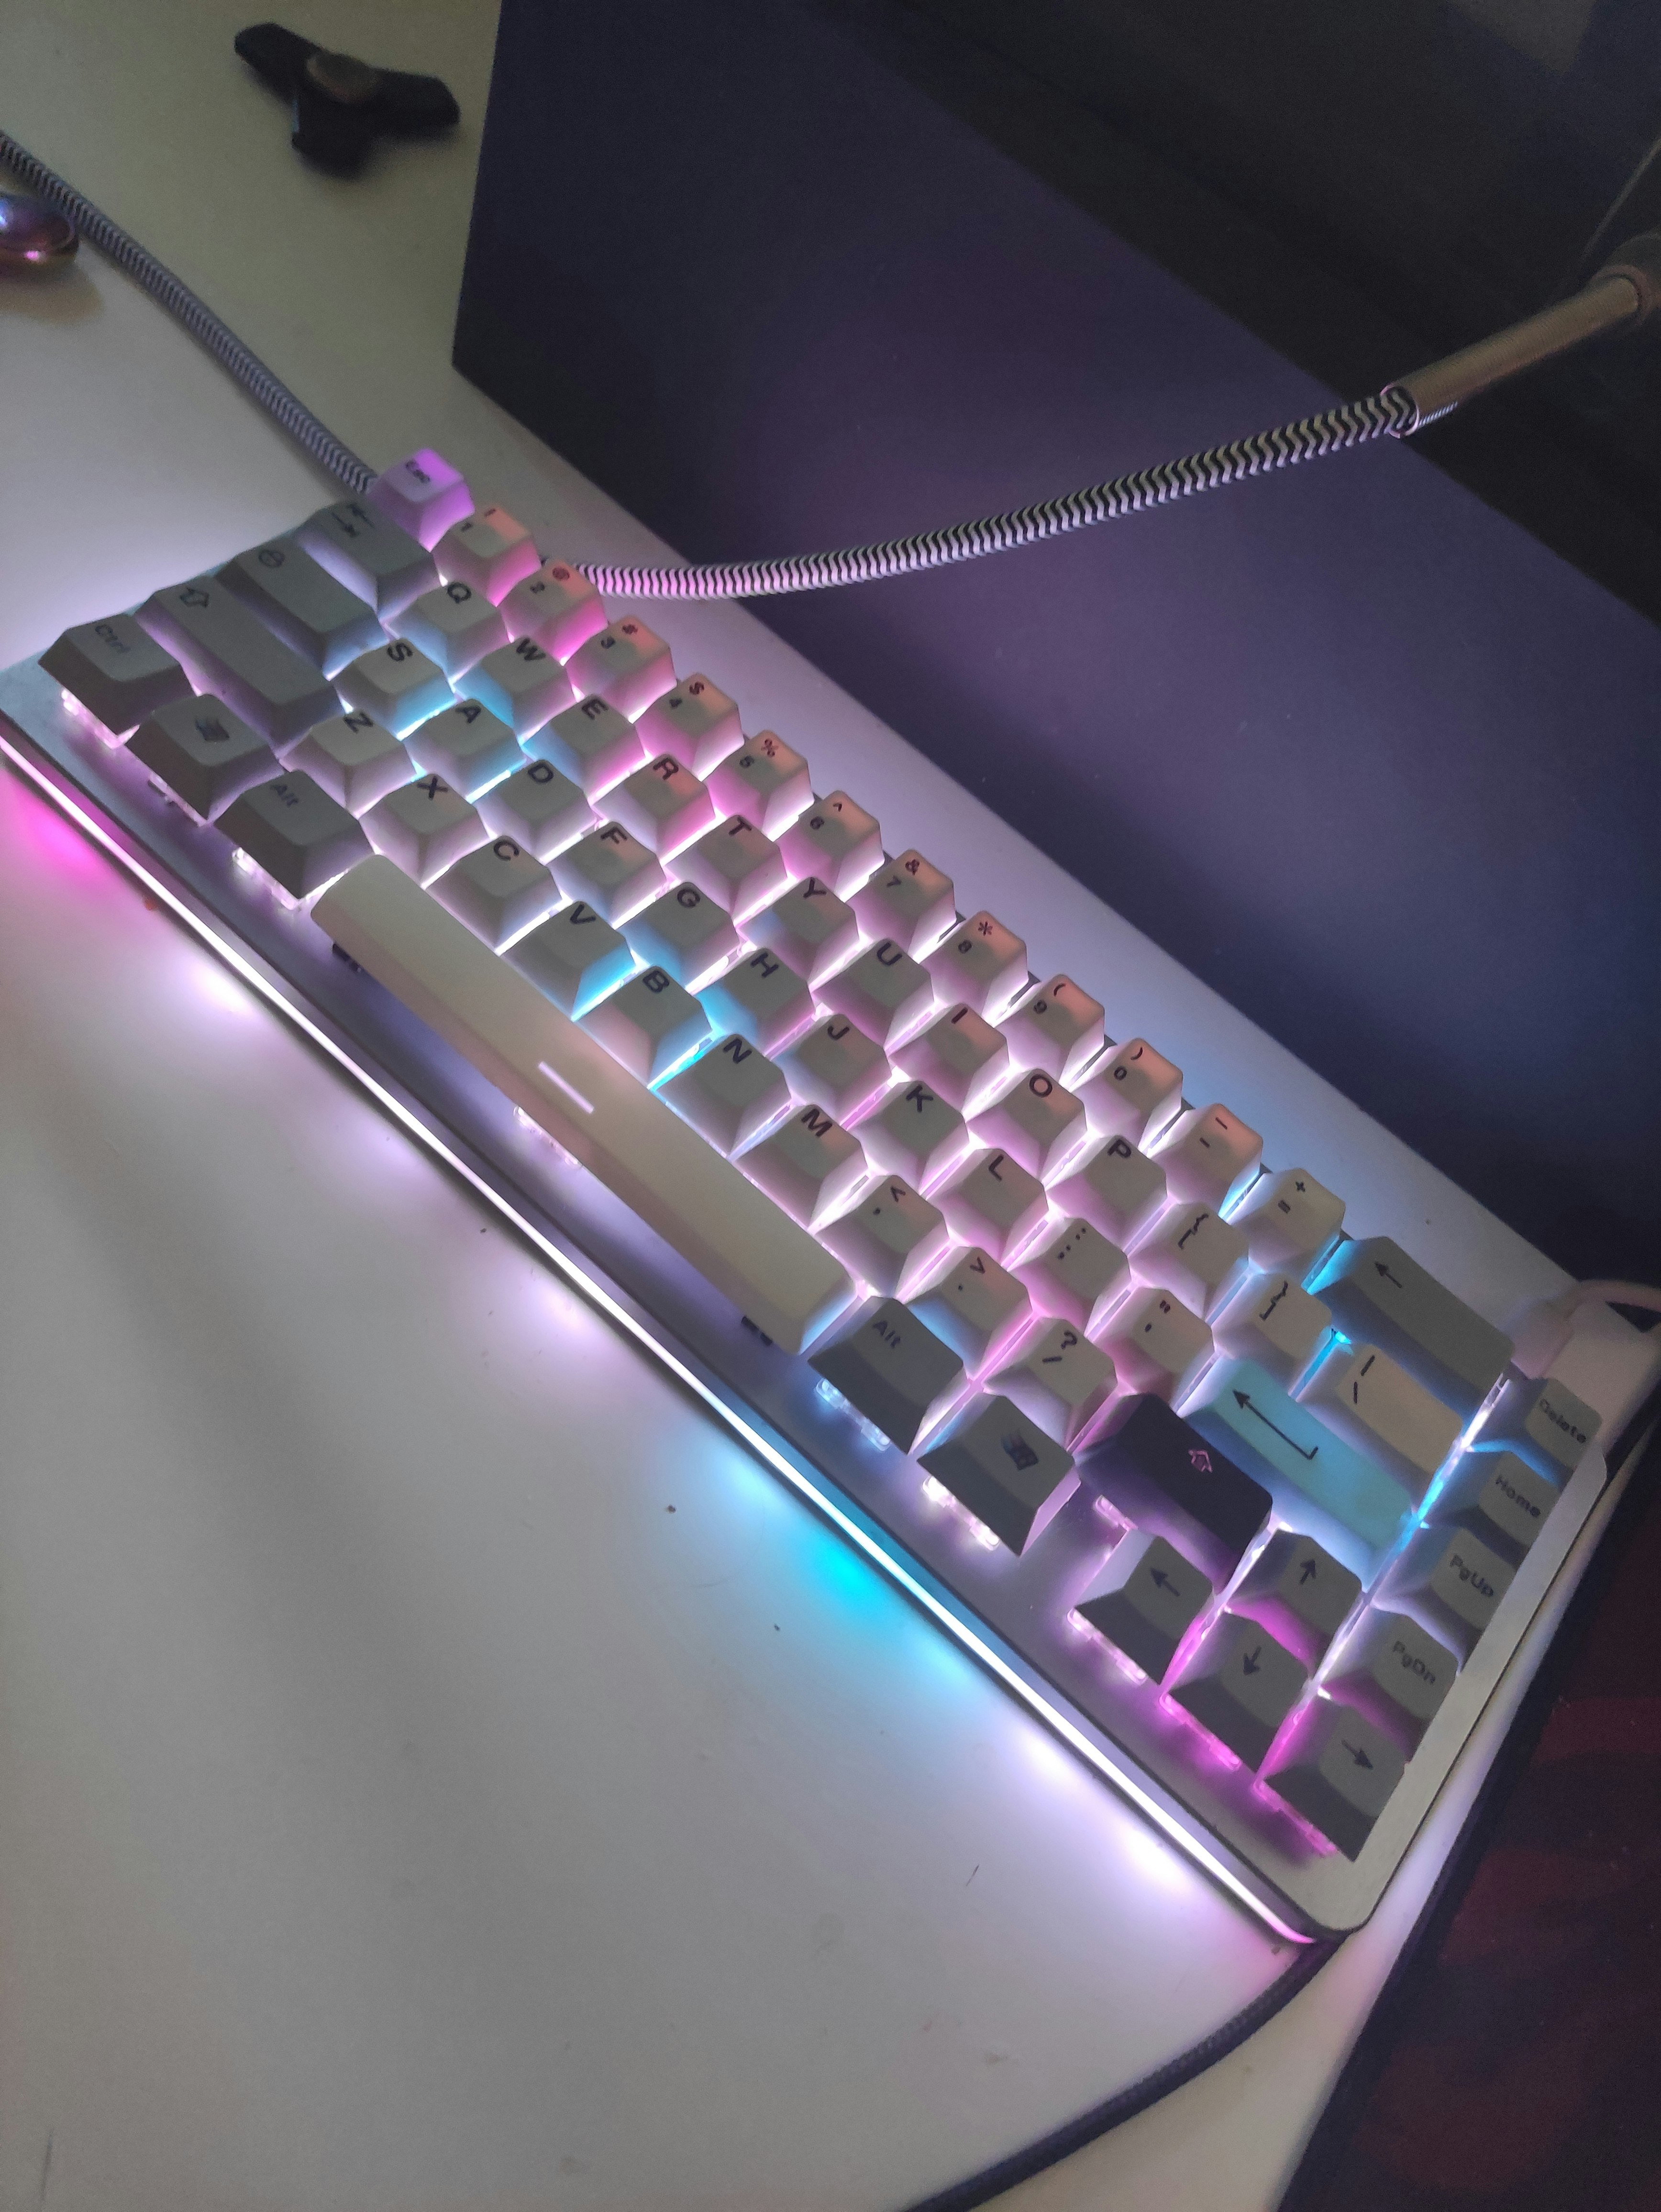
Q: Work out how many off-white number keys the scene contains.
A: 10